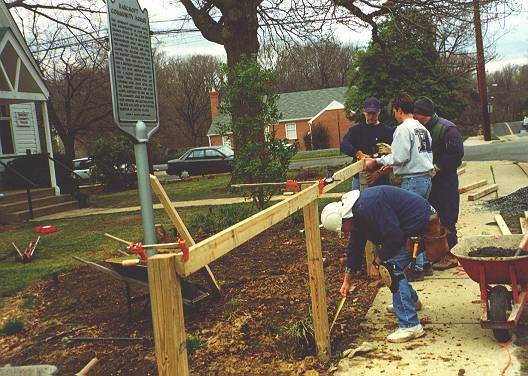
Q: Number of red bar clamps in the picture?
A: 2